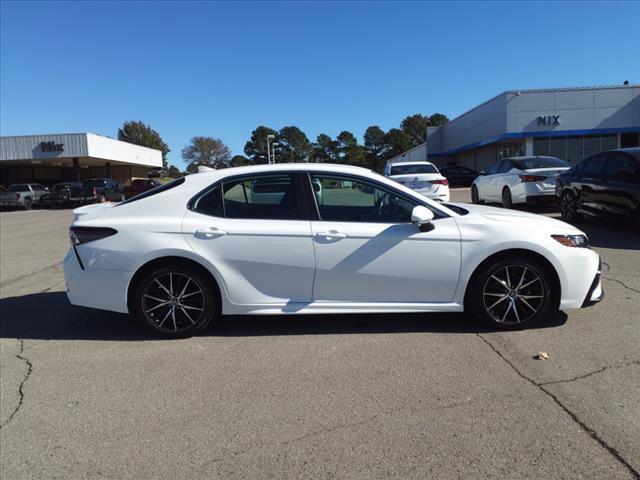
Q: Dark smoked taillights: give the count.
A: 1